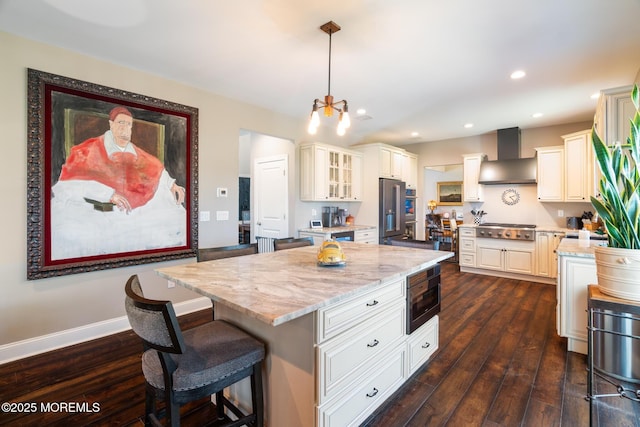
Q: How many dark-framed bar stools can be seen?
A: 4